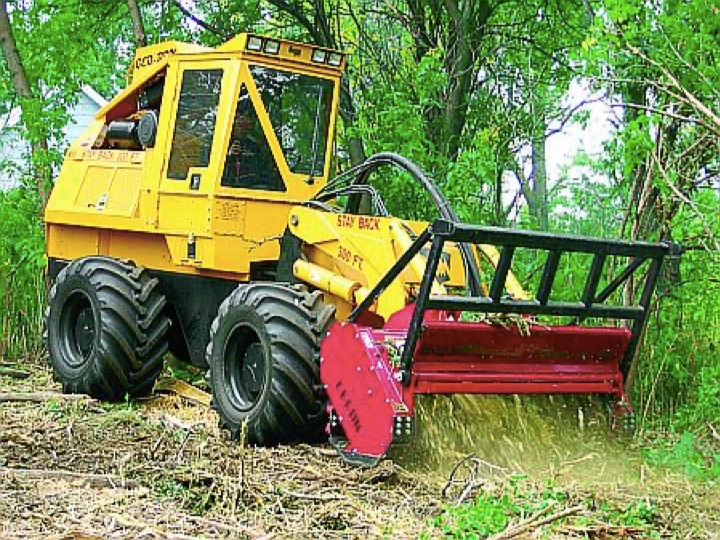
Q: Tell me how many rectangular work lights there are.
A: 4